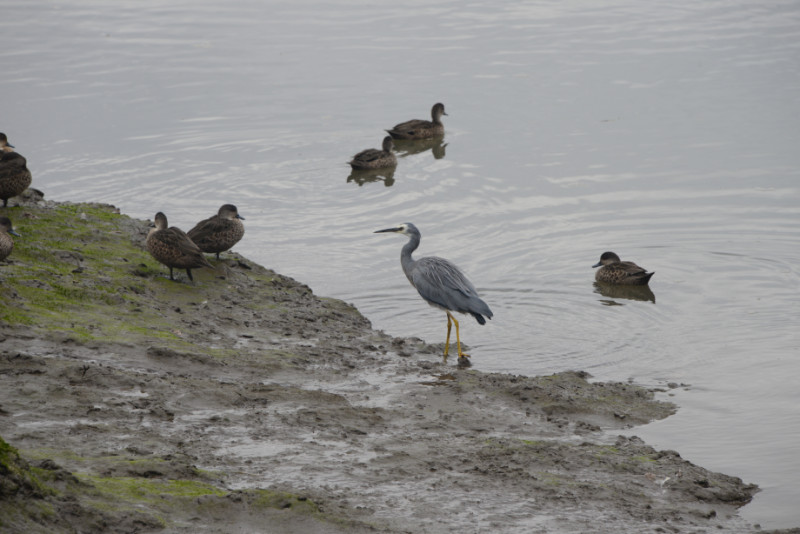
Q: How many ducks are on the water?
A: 3